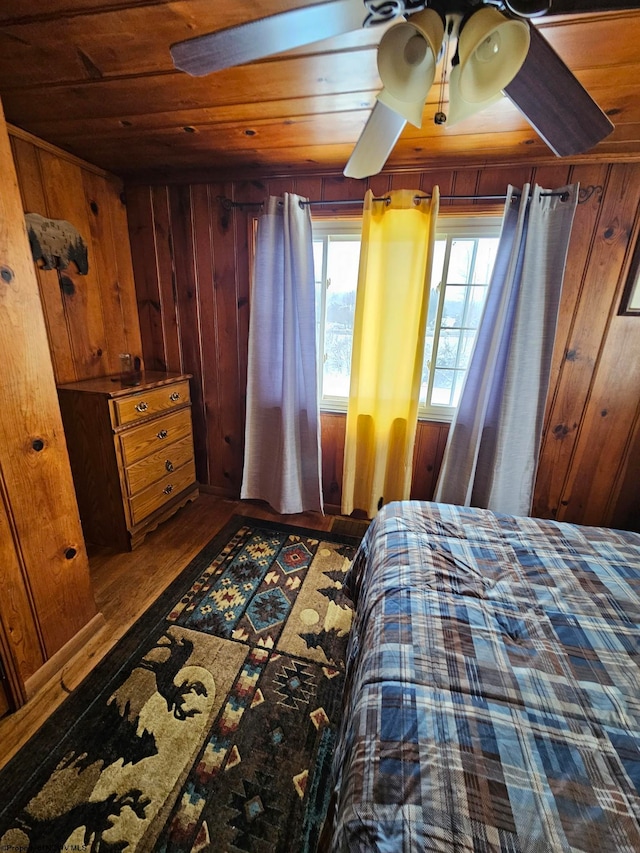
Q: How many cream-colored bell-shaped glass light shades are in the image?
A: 4